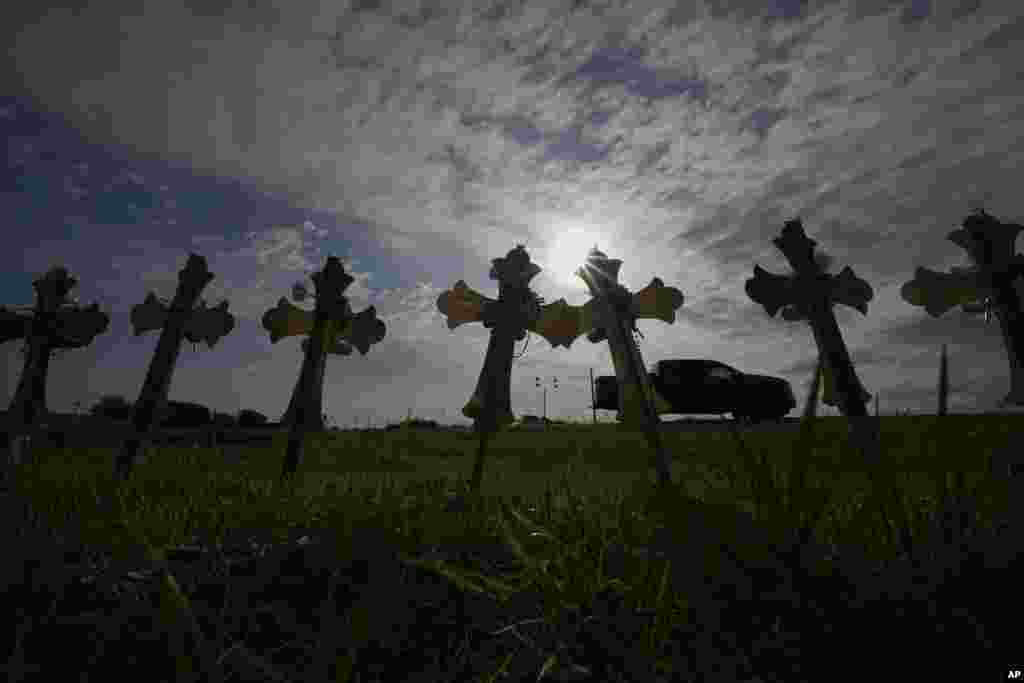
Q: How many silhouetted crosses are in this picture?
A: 7